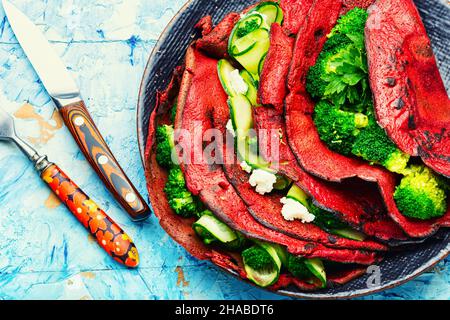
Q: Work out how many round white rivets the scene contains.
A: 3